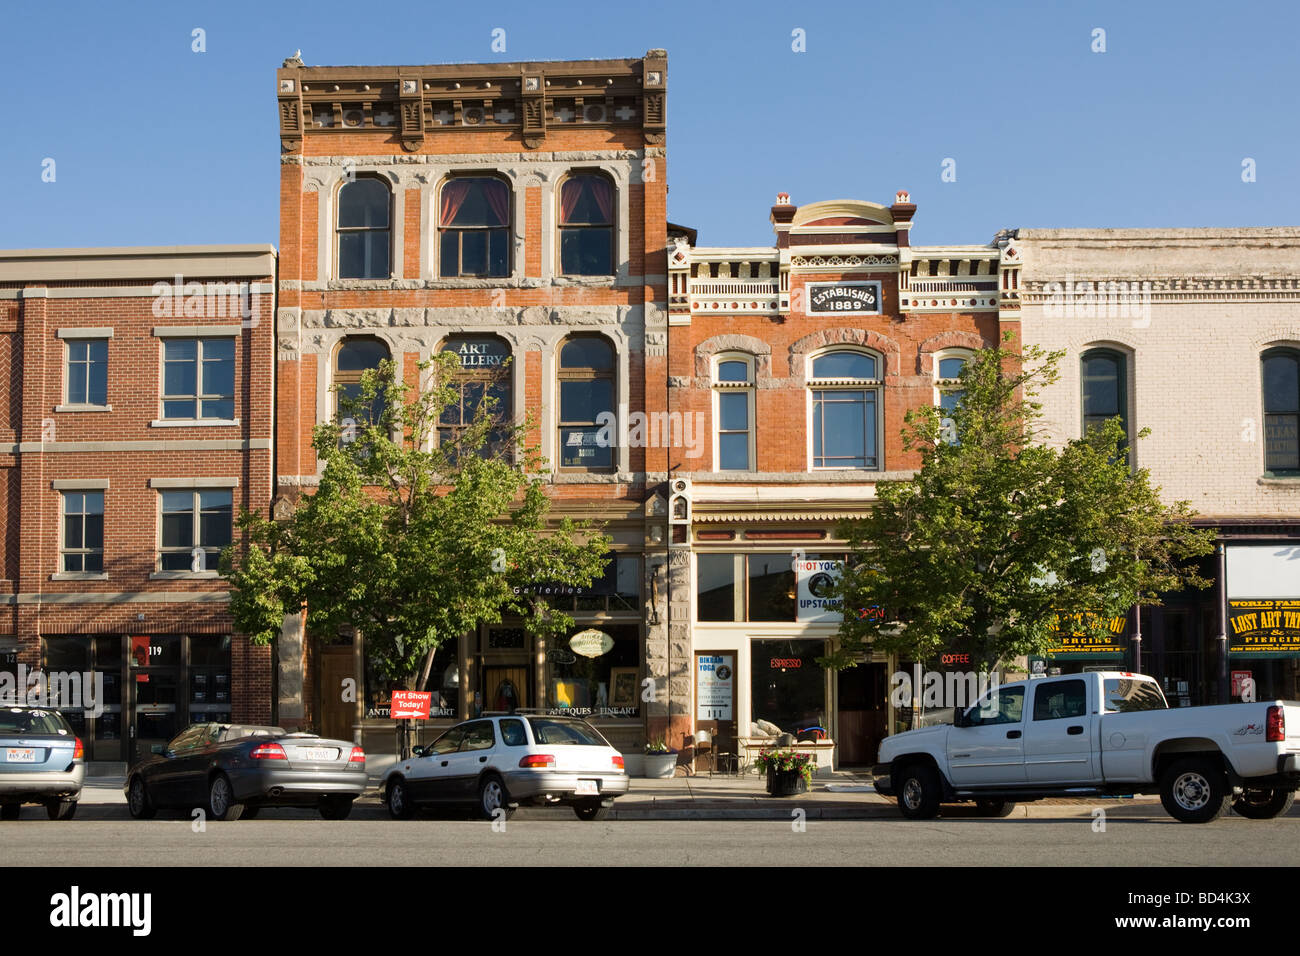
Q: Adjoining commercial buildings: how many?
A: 4